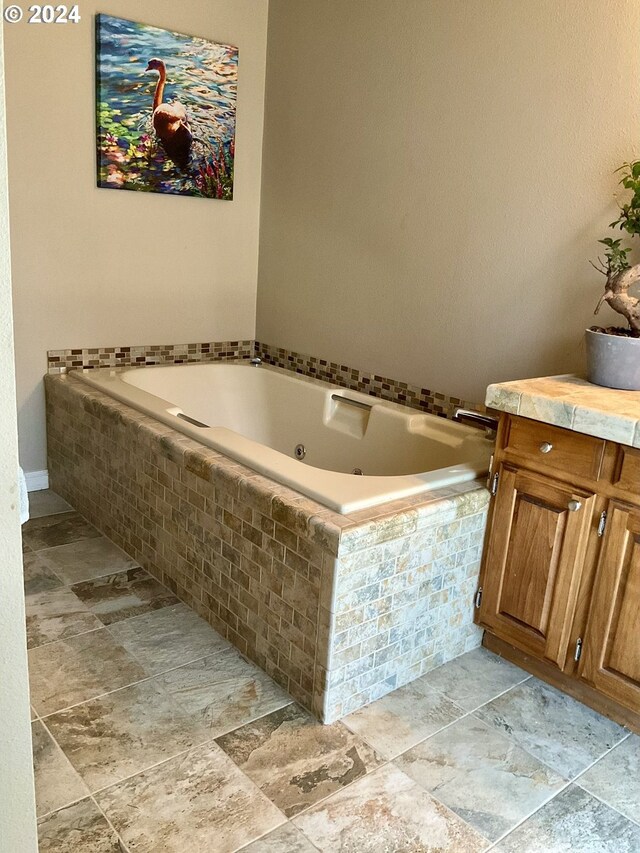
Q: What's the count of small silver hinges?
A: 4